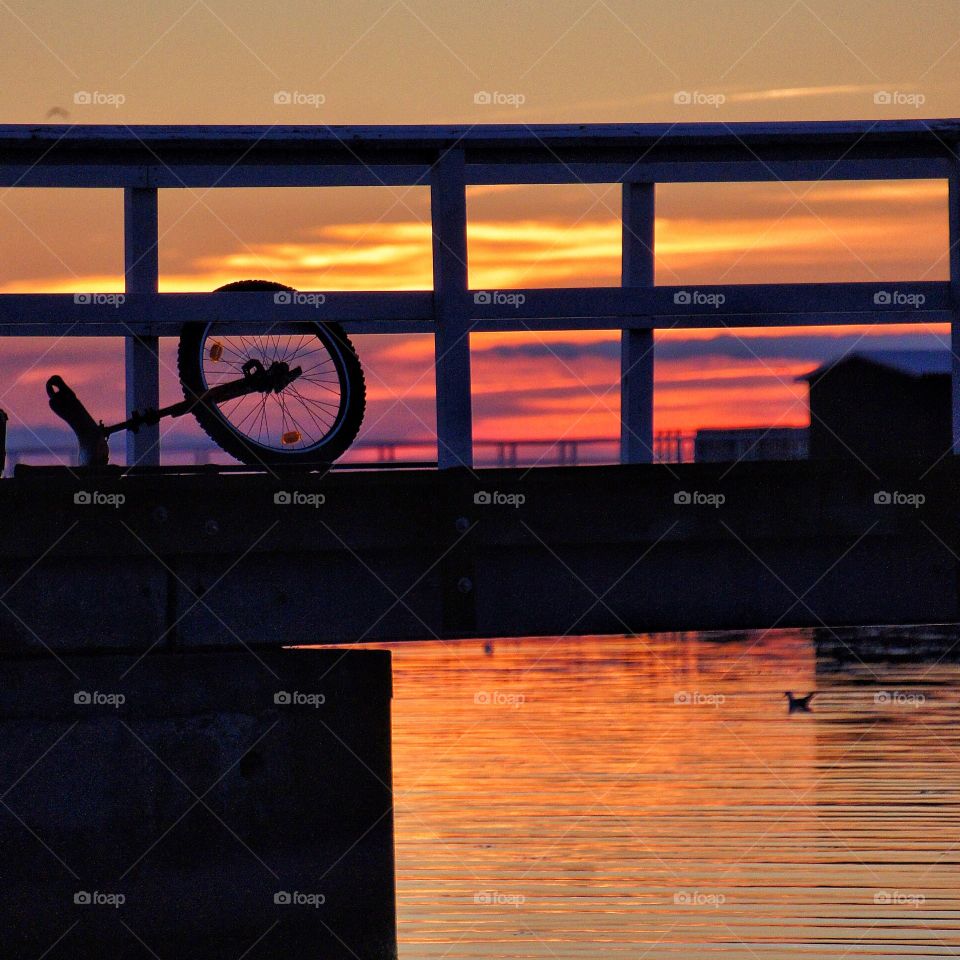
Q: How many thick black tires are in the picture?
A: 1